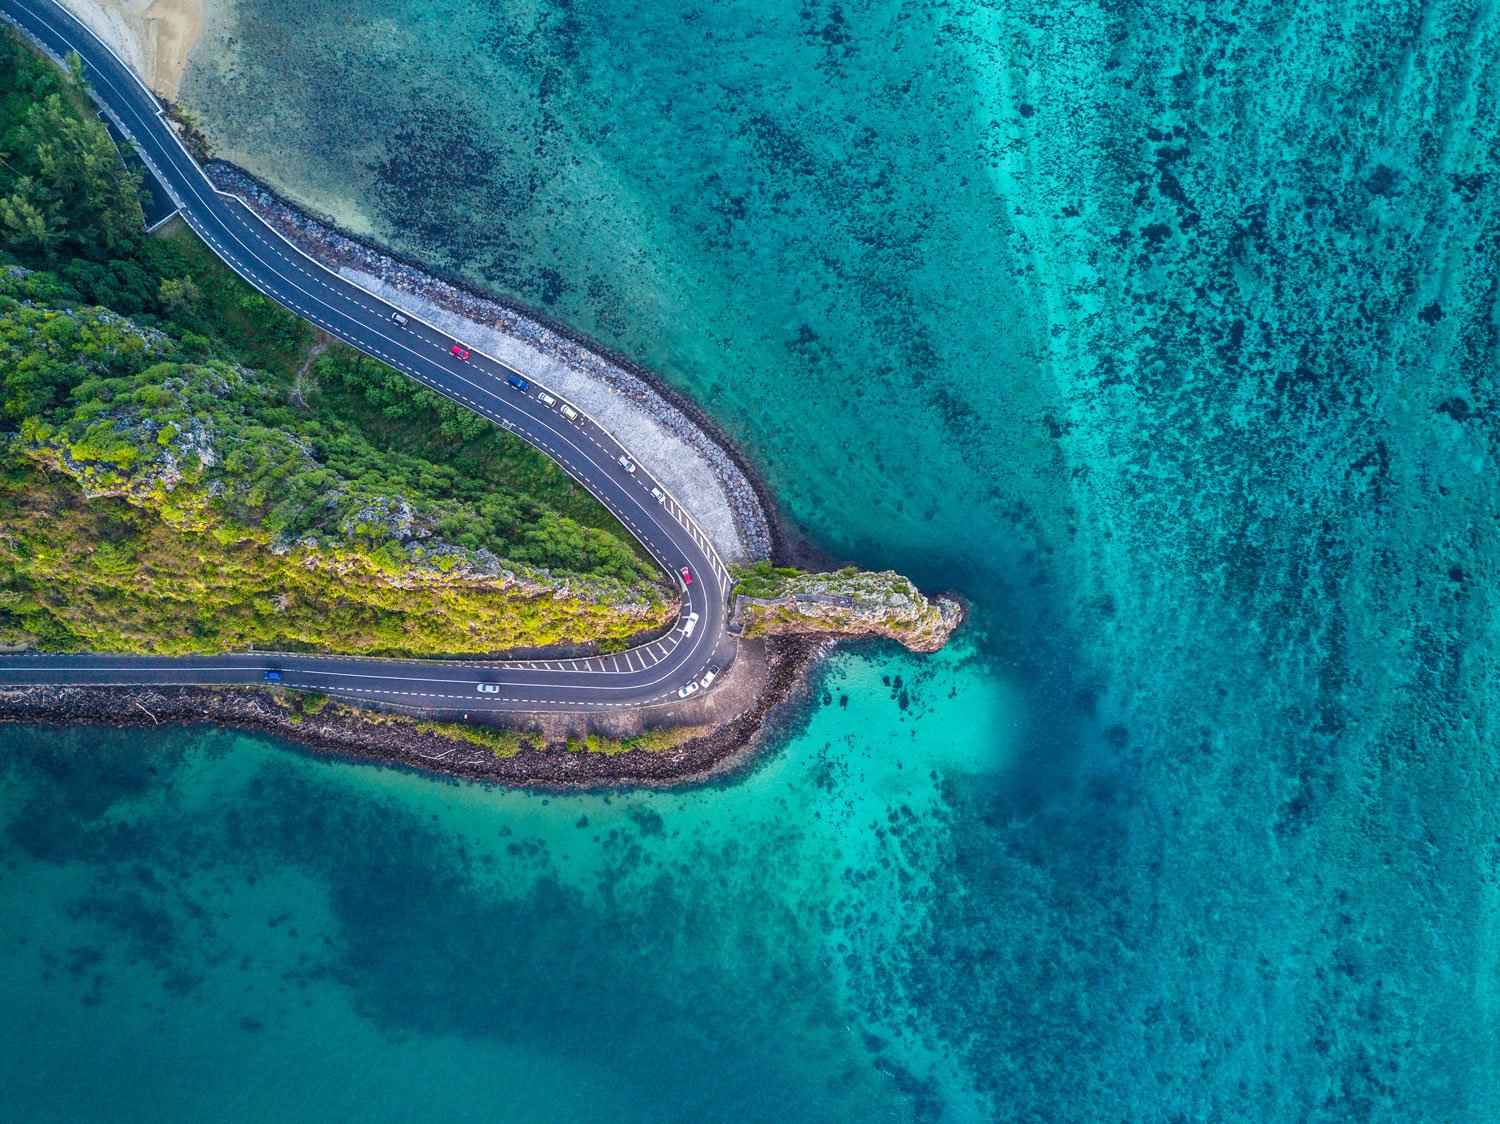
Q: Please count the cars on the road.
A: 13